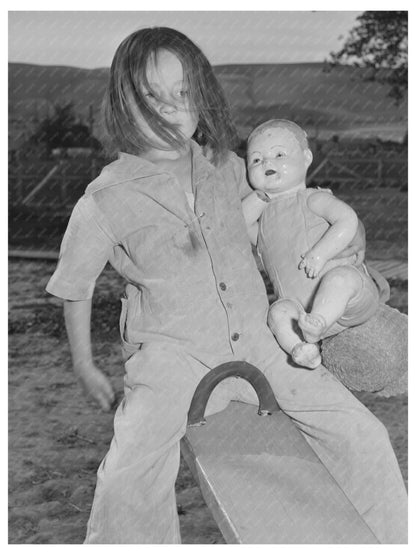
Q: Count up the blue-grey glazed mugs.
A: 0